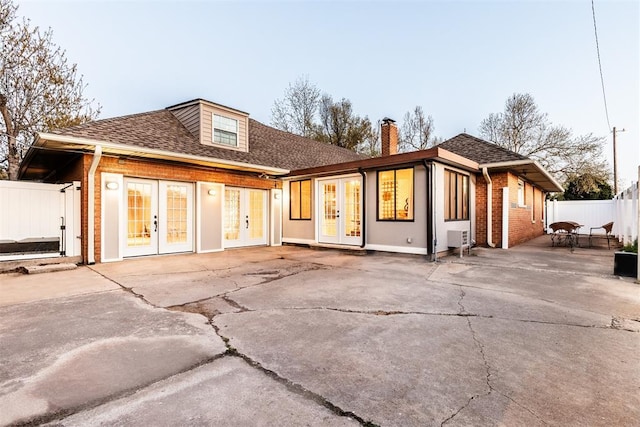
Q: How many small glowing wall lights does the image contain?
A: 3